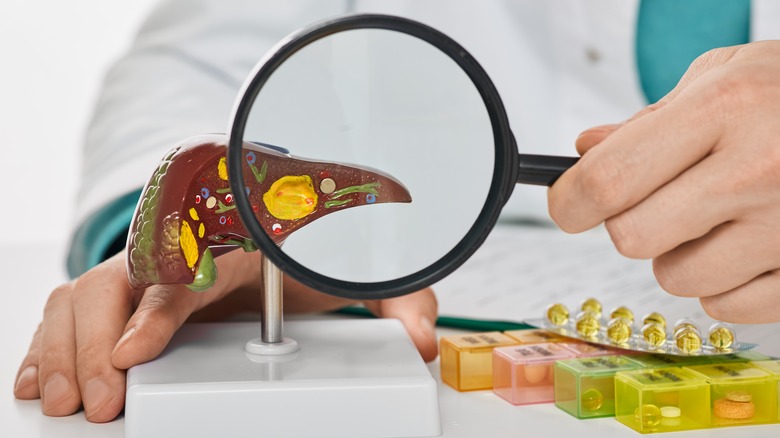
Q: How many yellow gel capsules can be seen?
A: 12